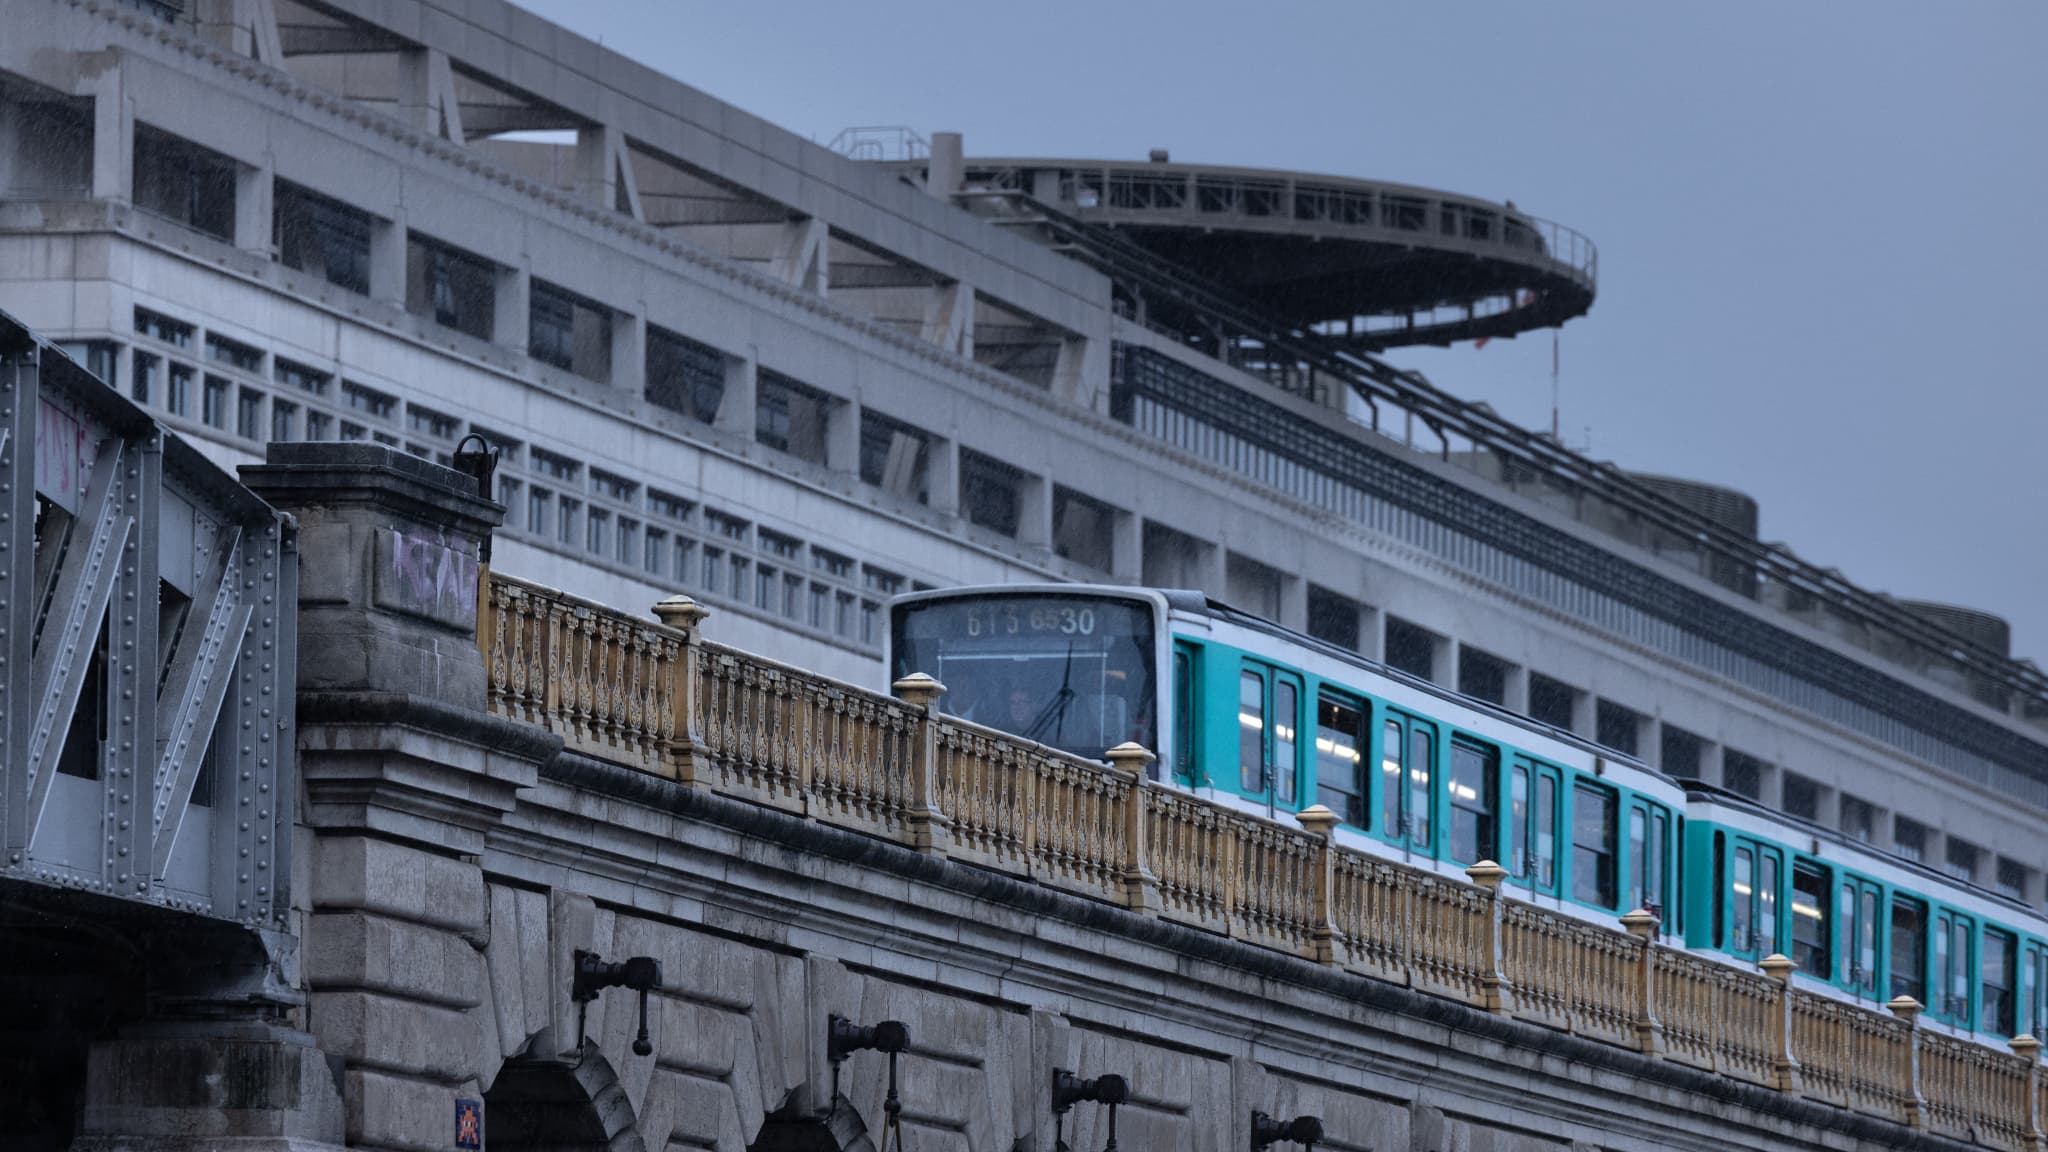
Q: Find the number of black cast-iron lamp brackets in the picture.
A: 4